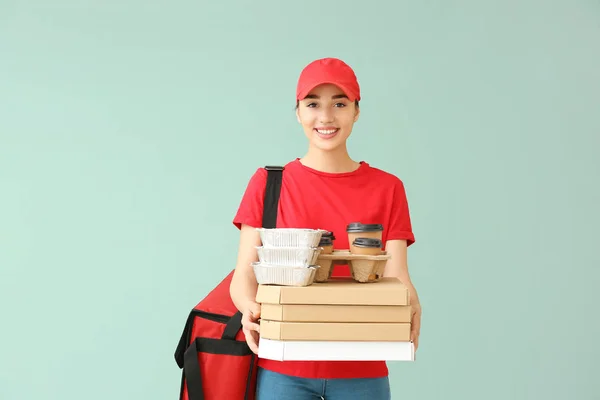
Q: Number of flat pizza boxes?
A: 4